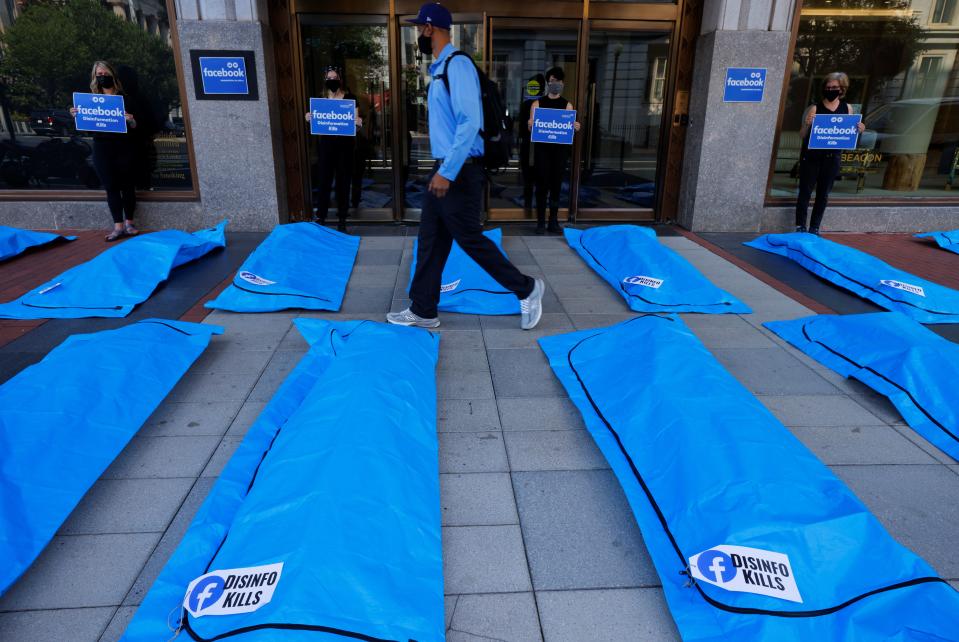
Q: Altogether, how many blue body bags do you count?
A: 11